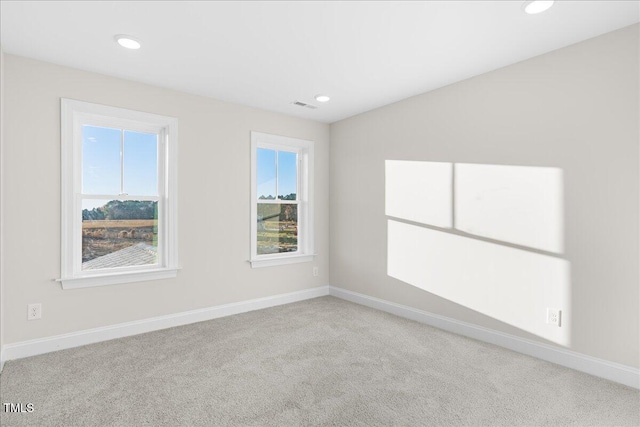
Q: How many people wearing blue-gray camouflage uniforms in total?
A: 0